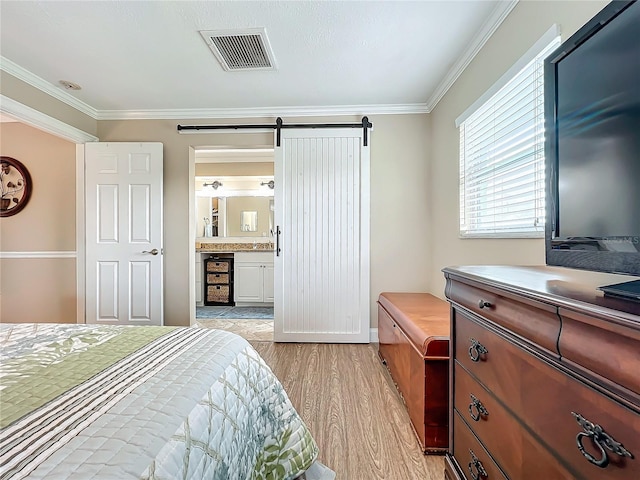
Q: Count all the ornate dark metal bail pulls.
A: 4